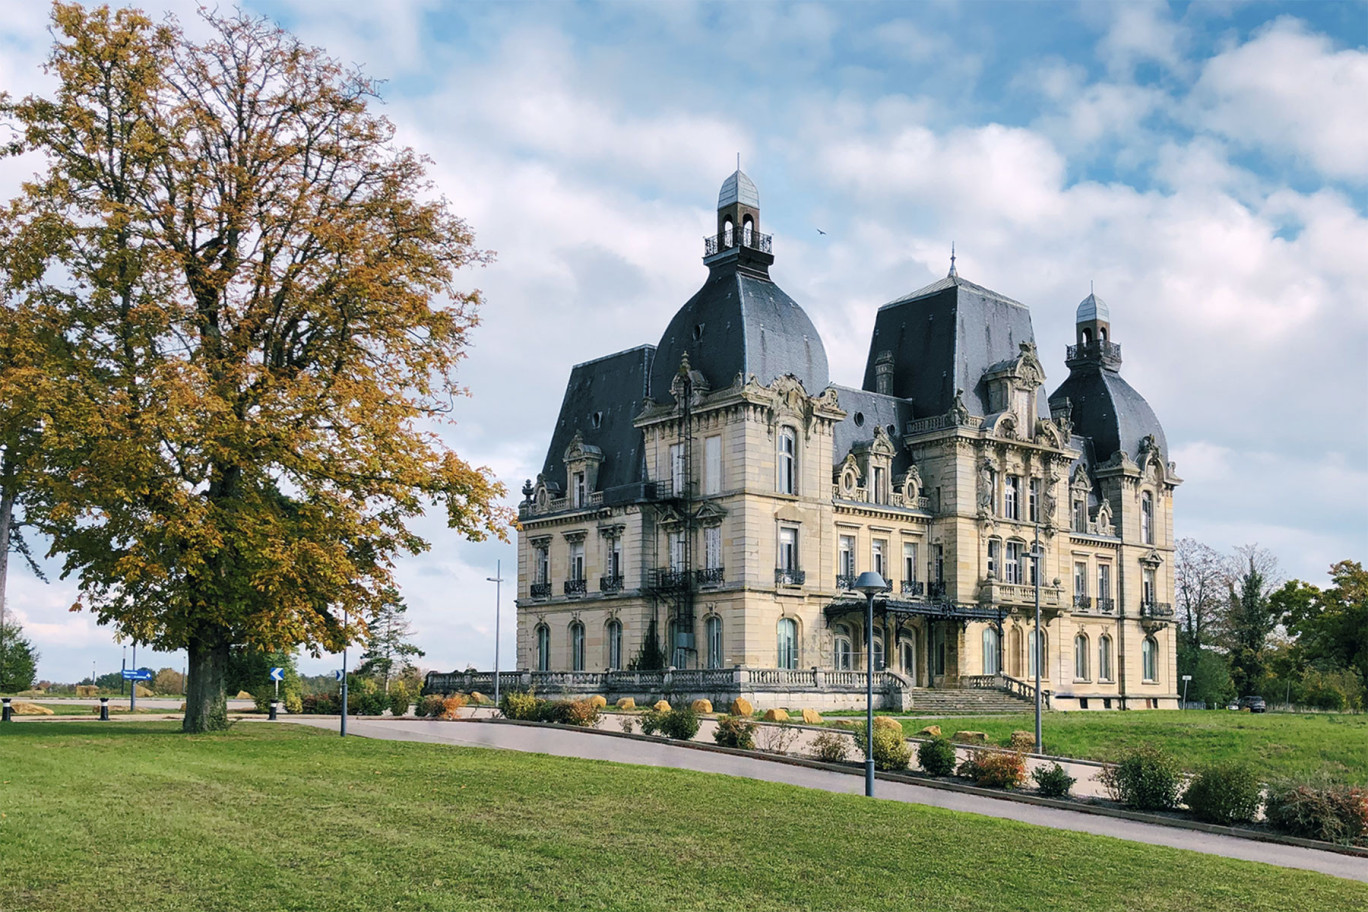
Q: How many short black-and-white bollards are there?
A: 3